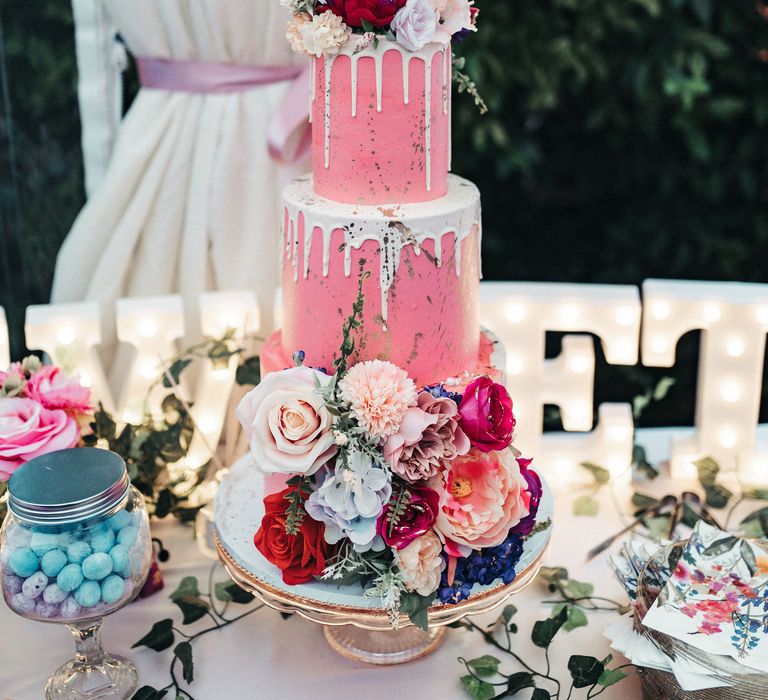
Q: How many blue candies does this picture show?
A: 12